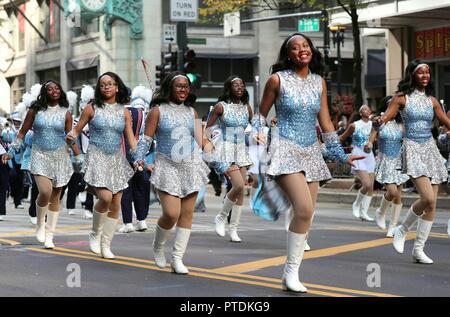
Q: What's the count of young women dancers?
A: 8